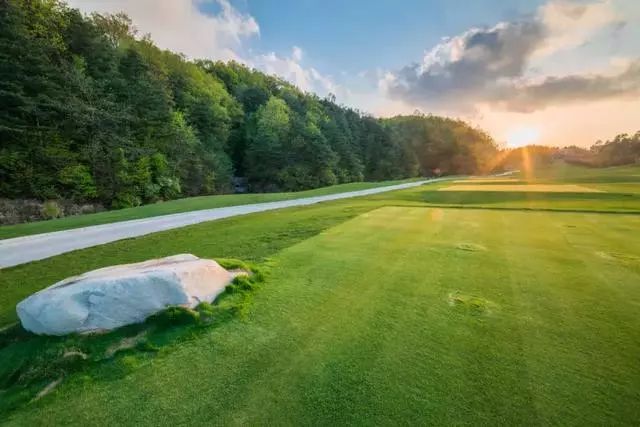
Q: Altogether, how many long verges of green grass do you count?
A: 2